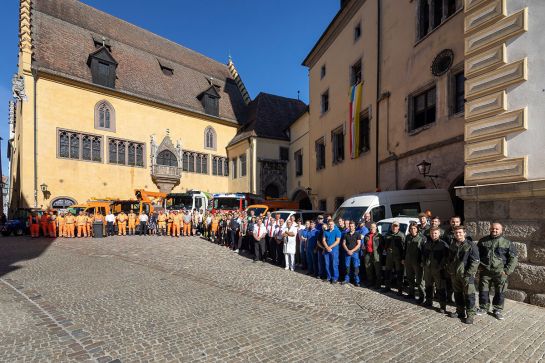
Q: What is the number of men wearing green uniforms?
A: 9